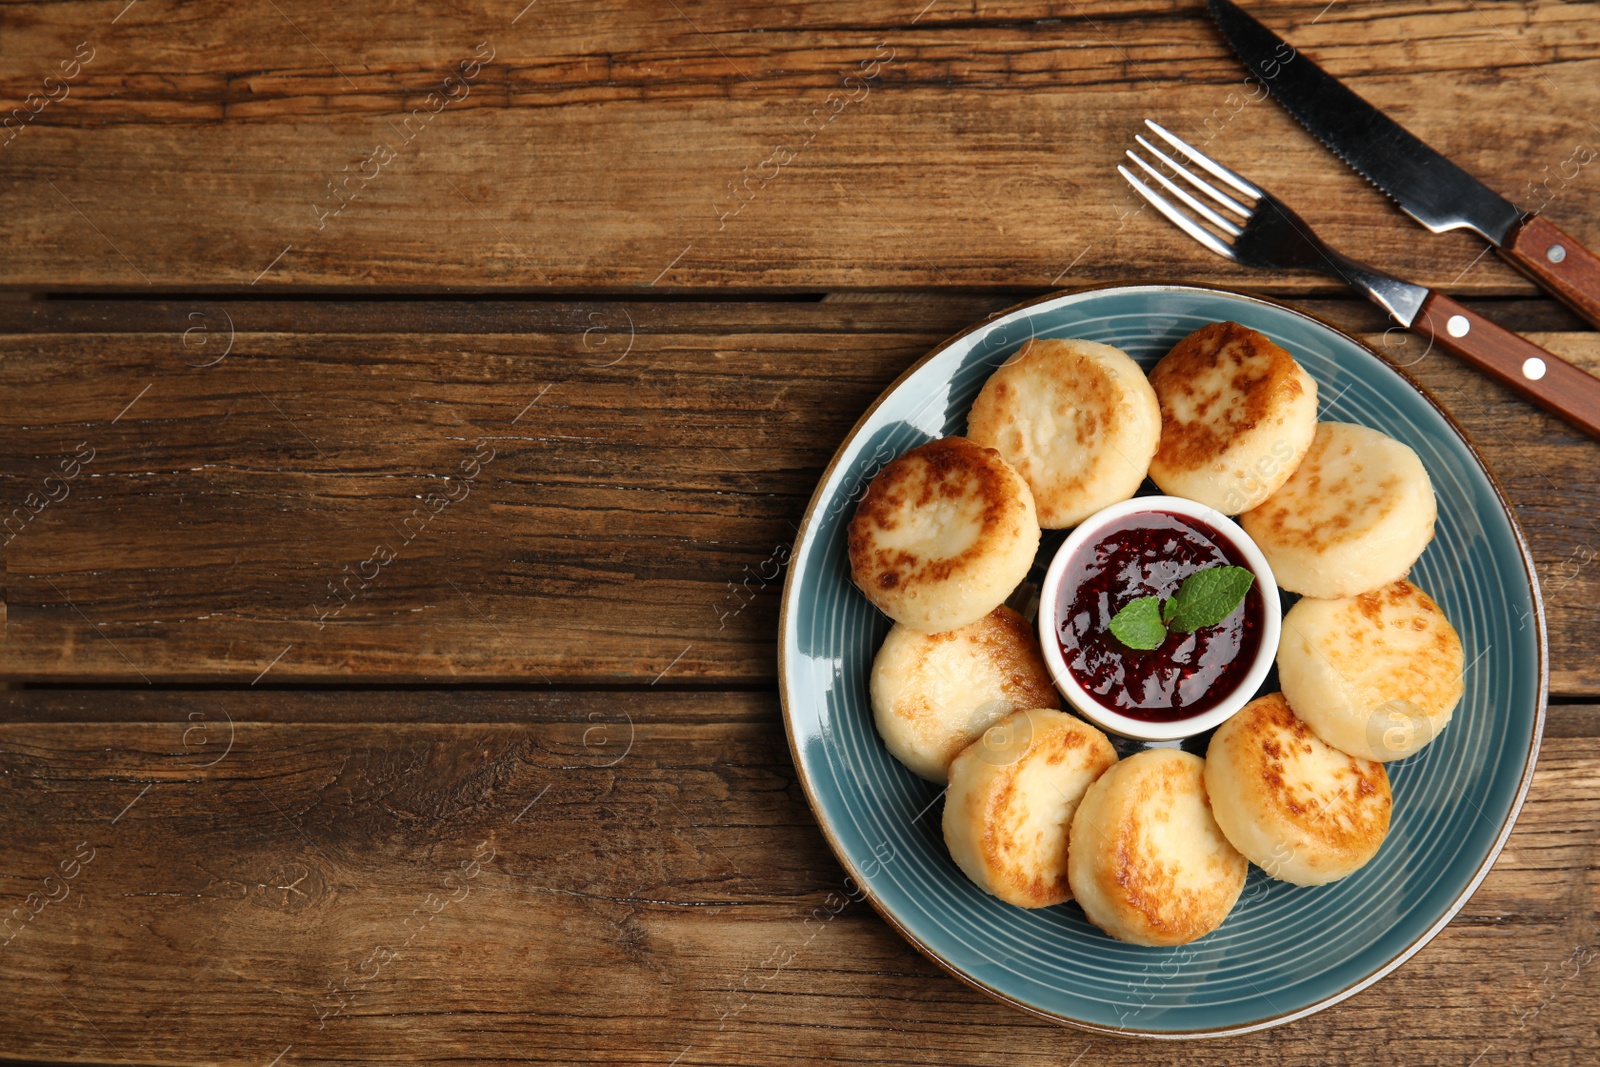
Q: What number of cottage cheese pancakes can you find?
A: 9